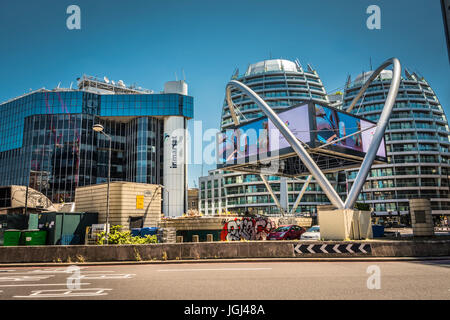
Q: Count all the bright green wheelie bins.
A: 2